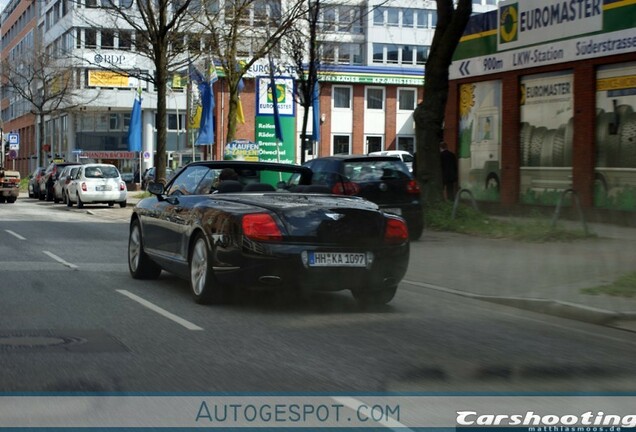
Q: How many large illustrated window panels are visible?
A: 3